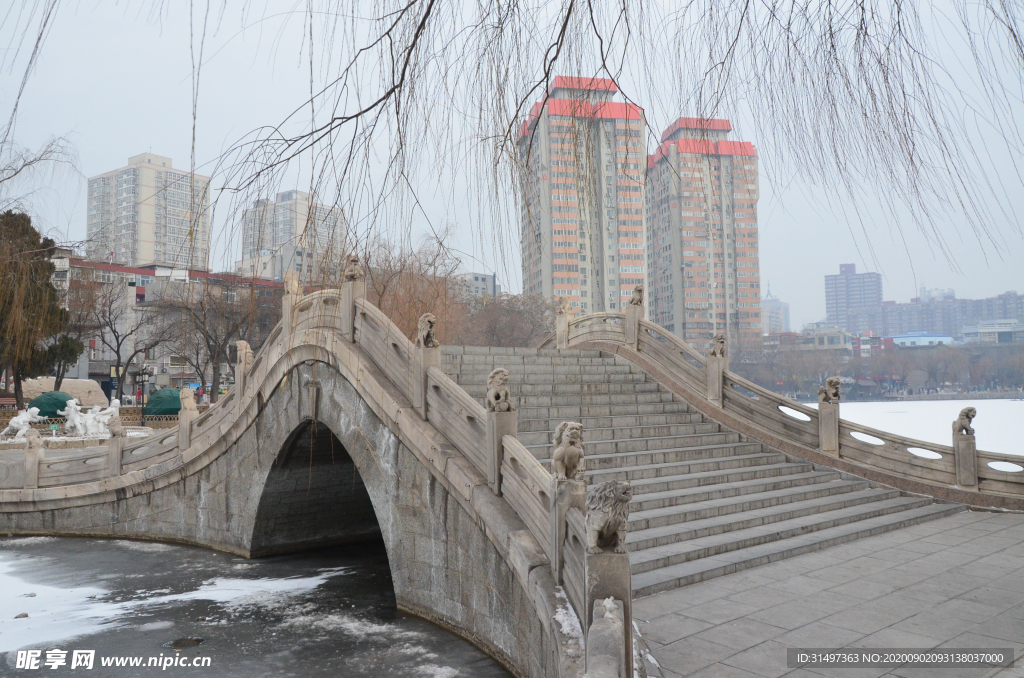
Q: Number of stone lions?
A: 15